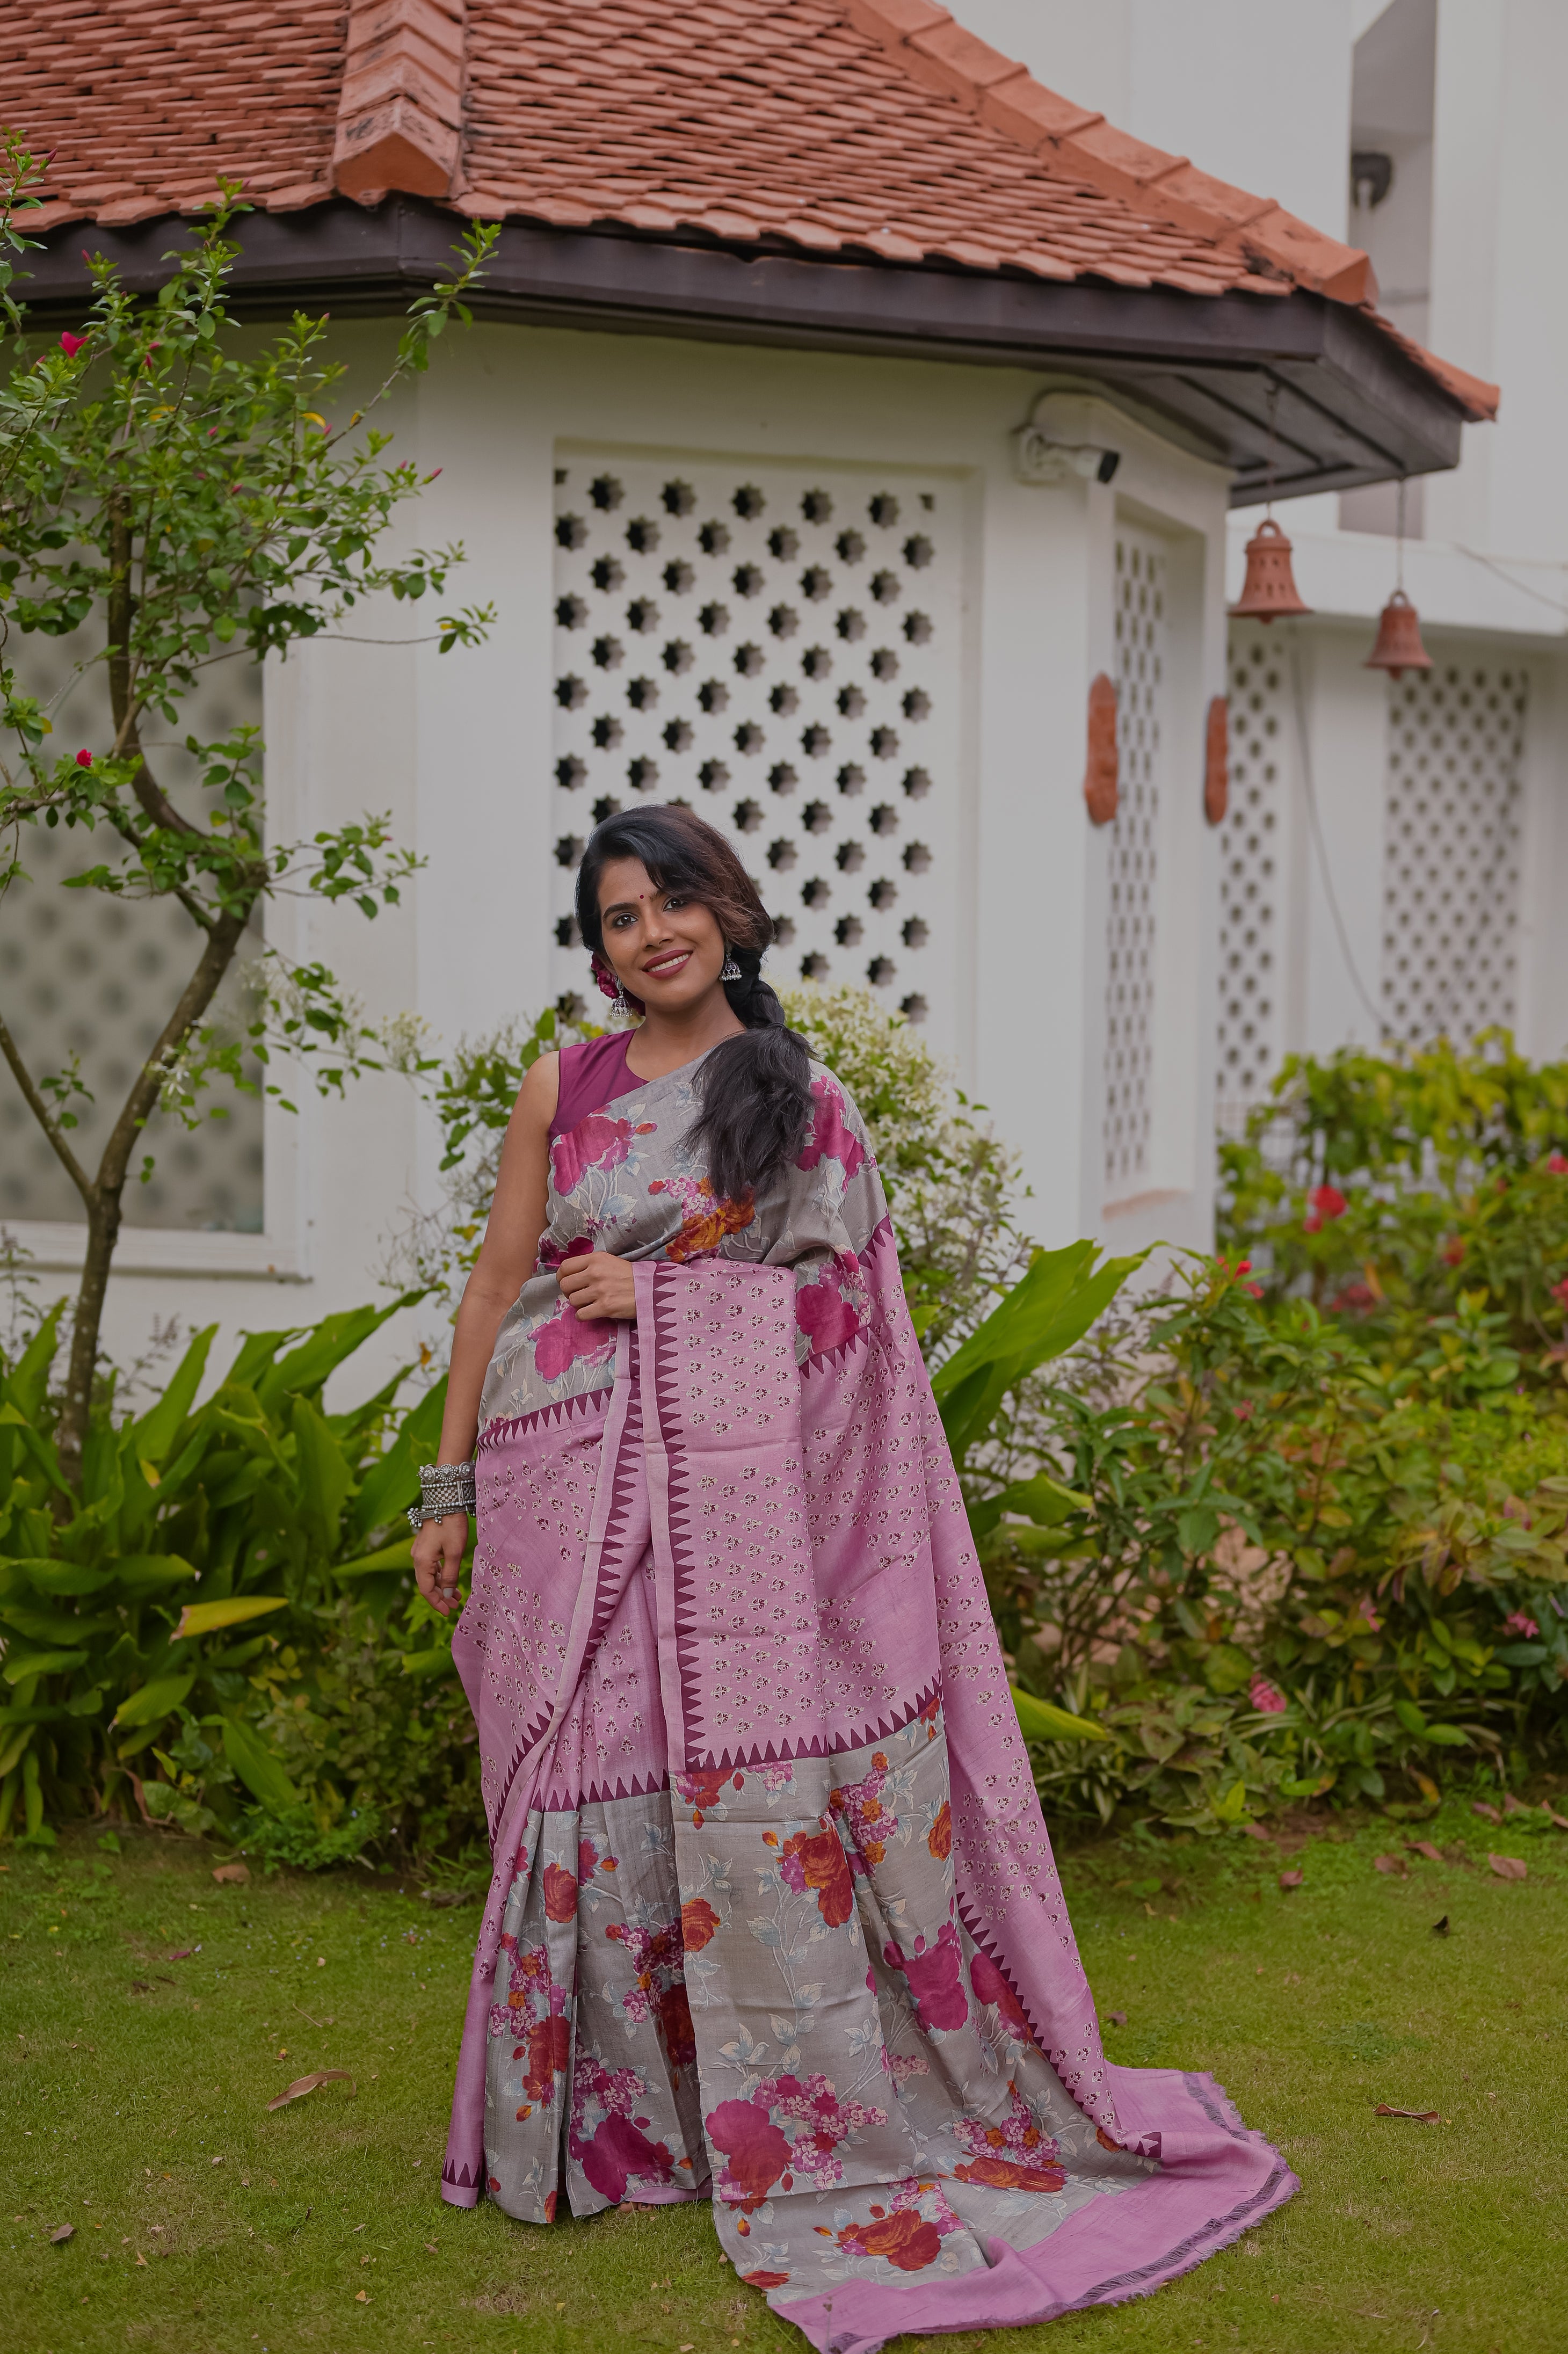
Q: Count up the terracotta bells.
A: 2